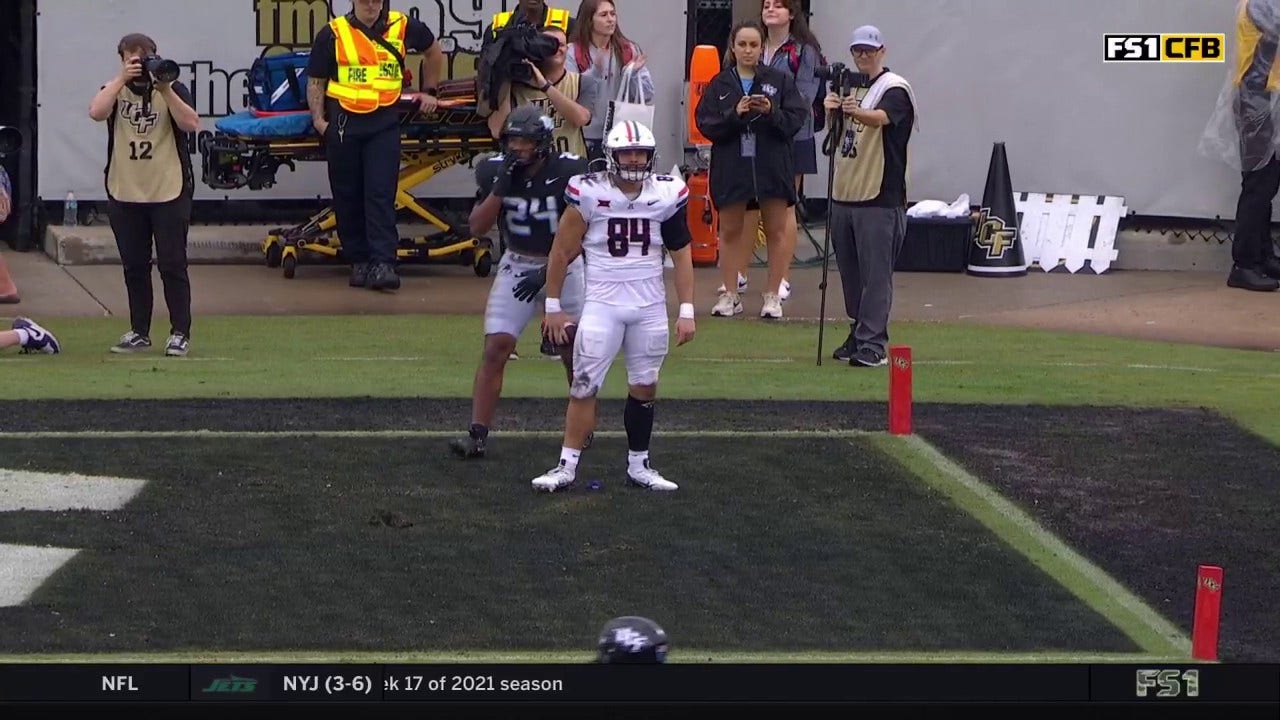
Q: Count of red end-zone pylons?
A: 2